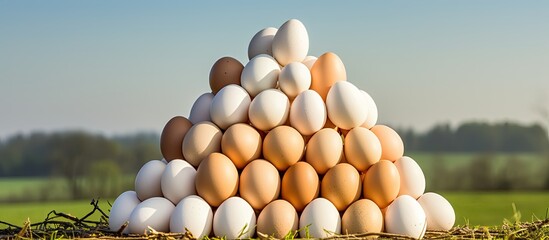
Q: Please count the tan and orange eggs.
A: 14